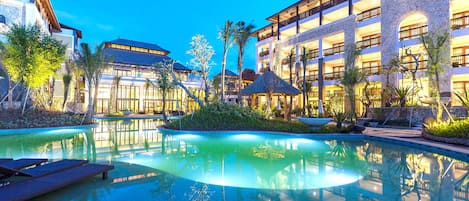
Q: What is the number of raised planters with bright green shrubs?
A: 1